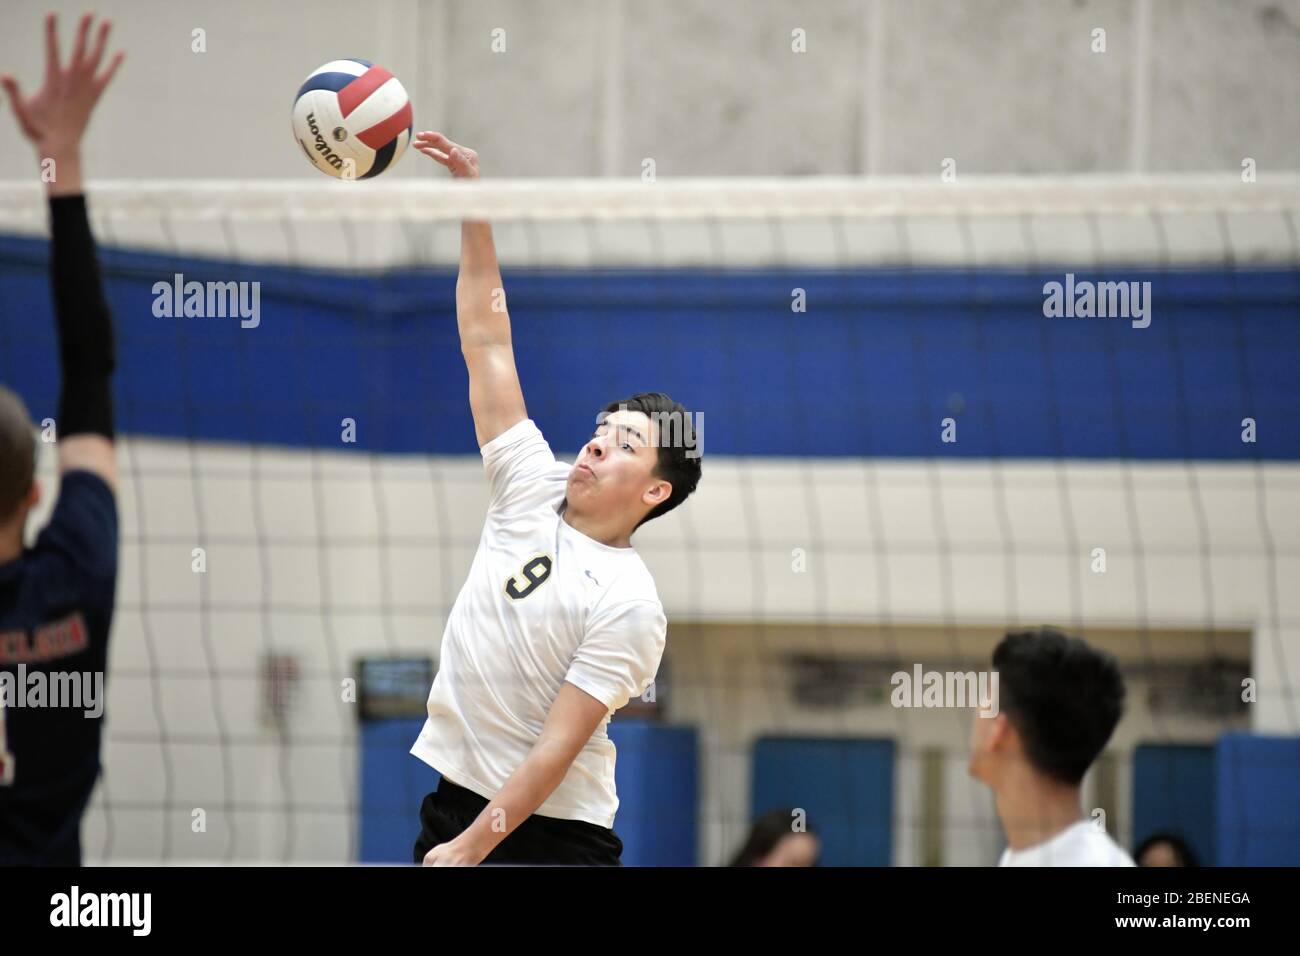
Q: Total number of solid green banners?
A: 0